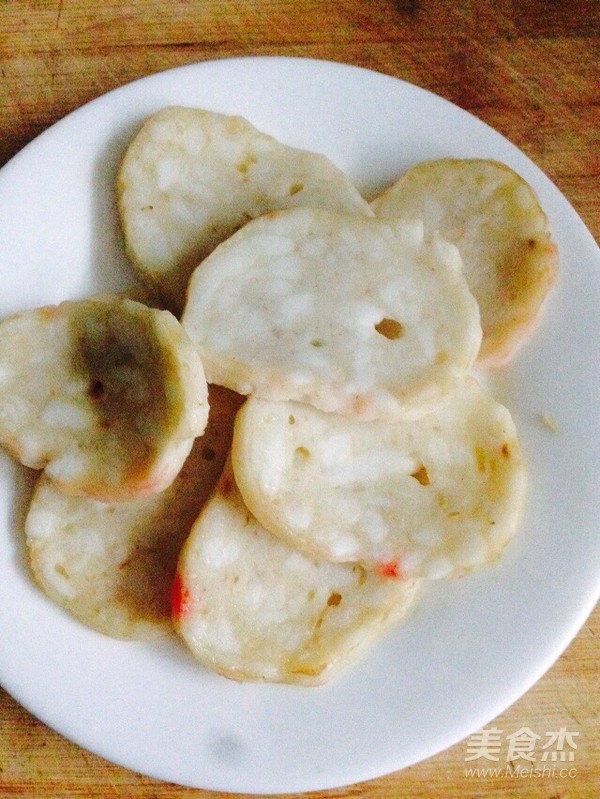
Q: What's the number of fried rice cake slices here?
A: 7